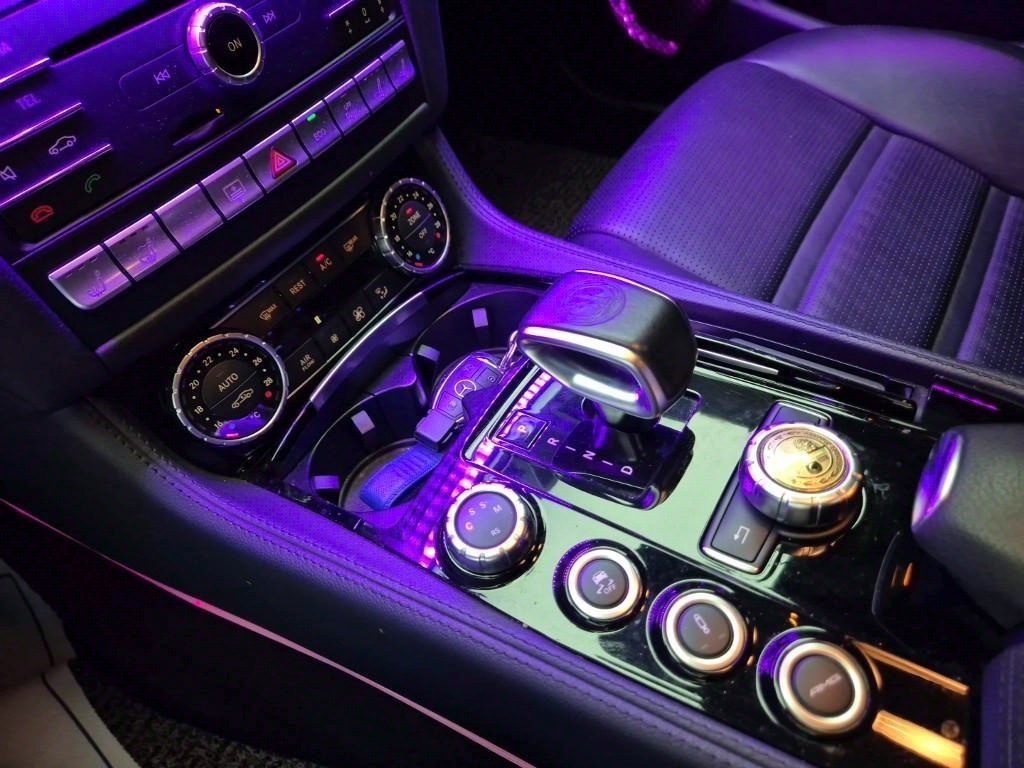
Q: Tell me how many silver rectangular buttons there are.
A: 9